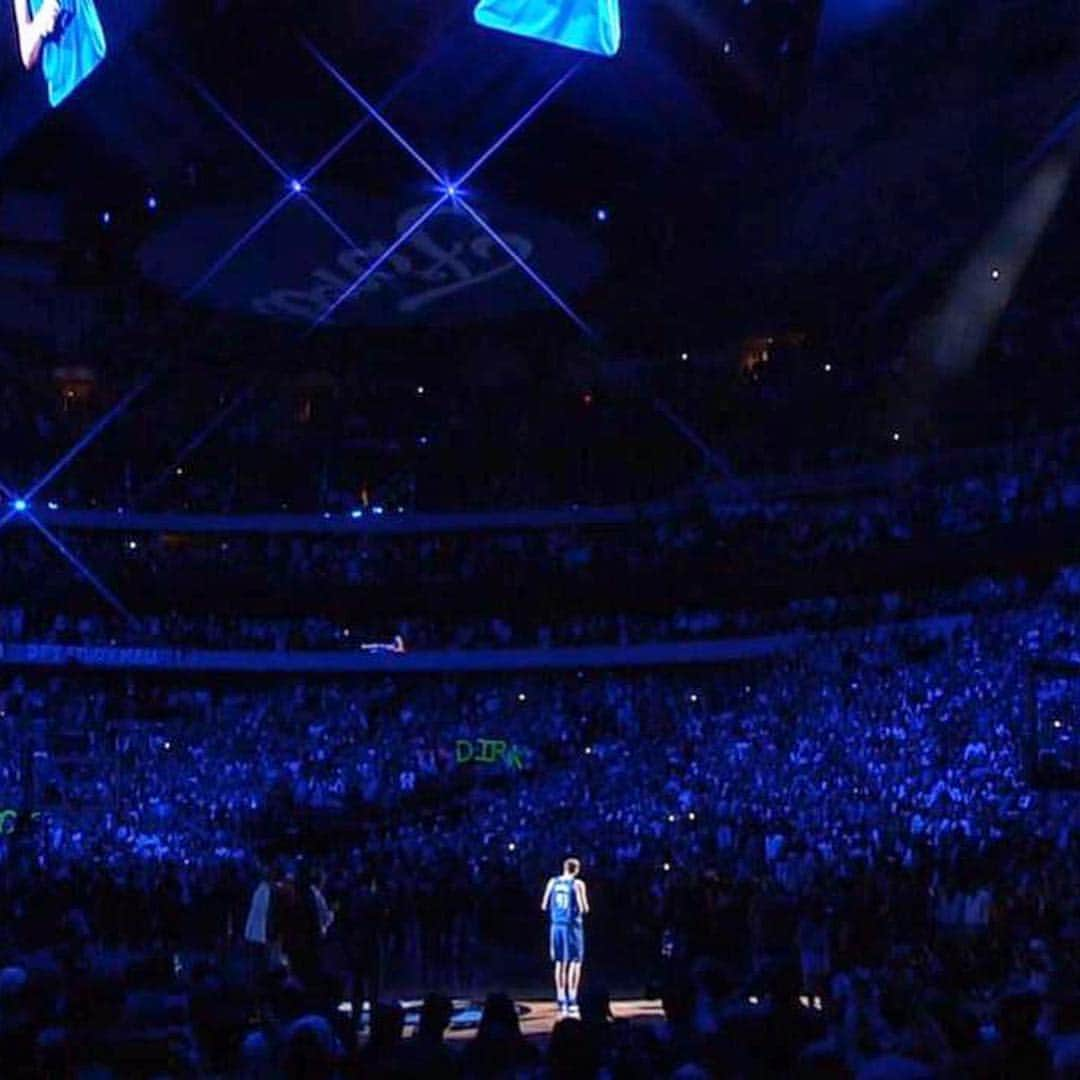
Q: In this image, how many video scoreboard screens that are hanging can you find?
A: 2